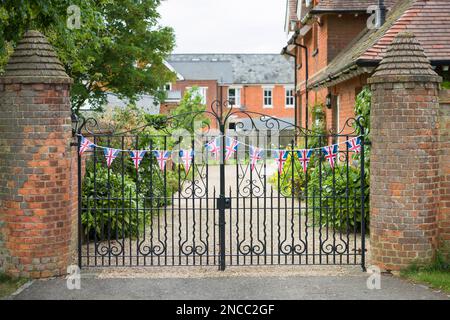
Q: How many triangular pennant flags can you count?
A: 12